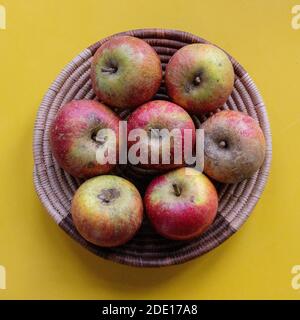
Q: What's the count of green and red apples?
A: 7